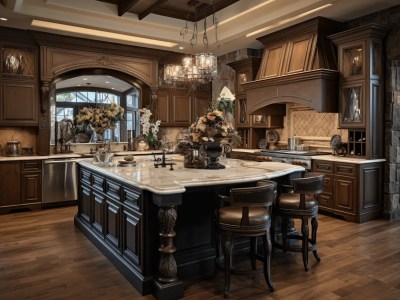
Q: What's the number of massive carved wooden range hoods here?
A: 1